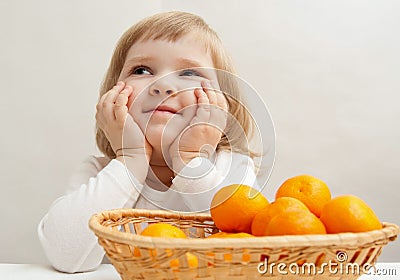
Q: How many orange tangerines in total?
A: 7